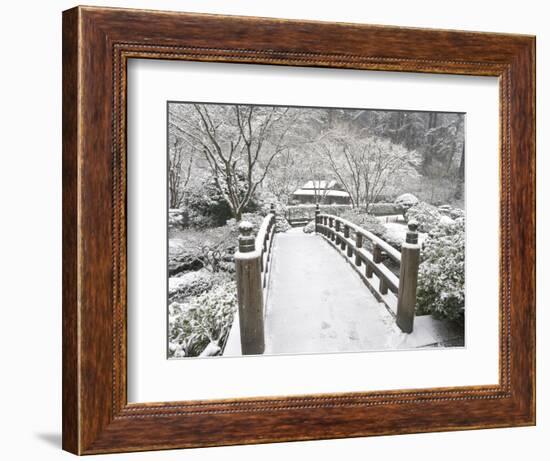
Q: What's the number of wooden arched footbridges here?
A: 1